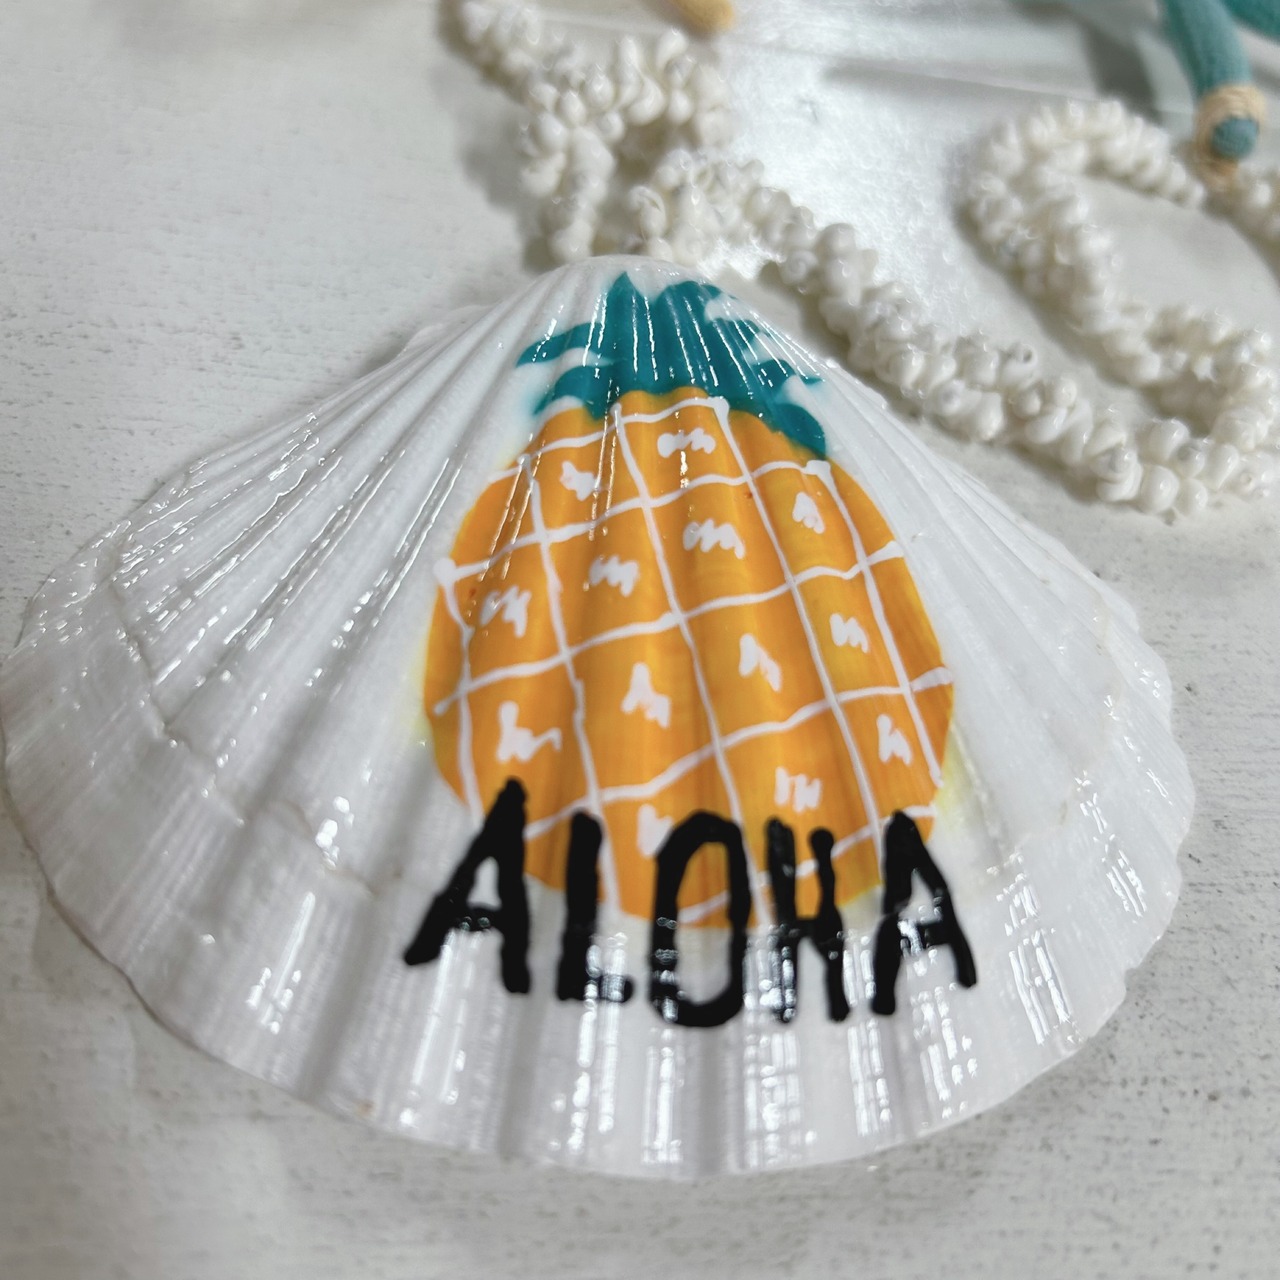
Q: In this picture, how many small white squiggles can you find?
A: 13